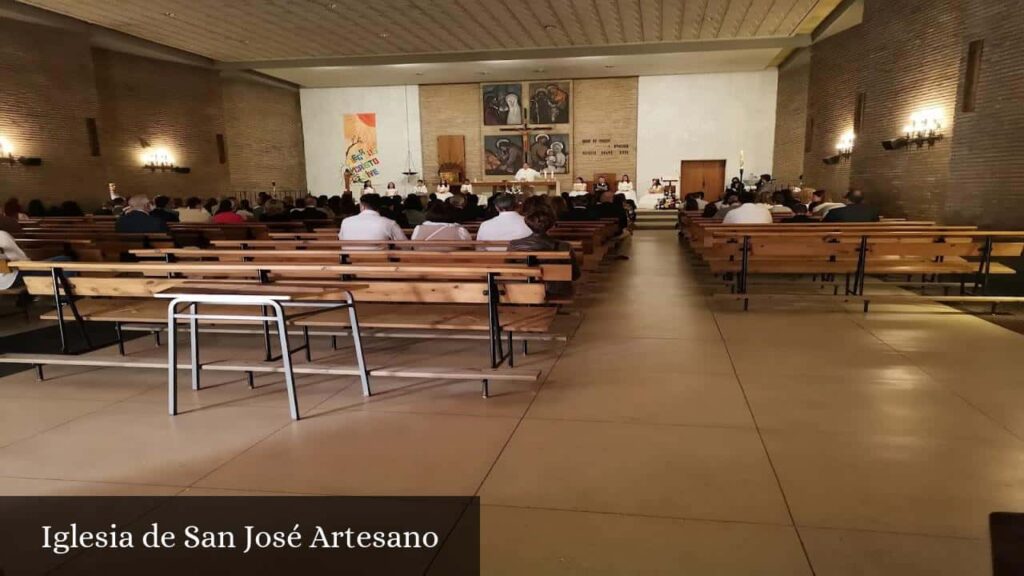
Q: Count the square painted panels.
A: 4